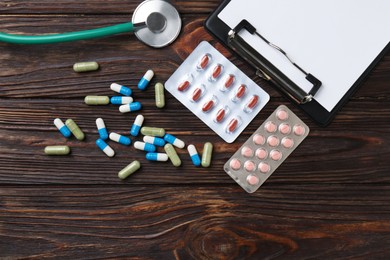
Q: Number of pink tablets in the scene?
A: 14